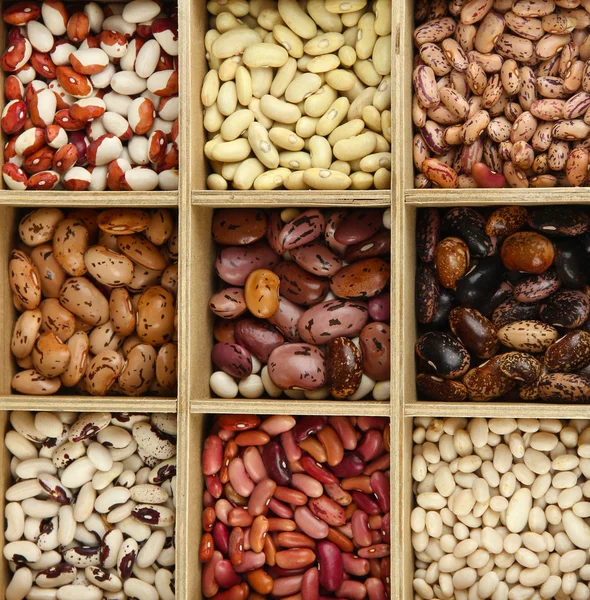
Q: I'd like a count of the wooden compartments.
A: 9